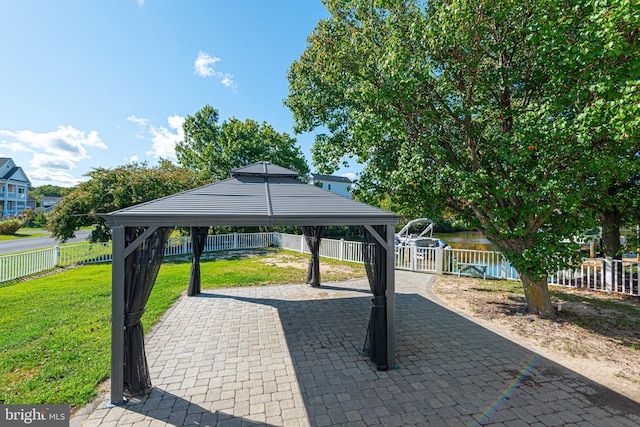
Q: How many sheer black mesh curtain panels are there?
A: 4